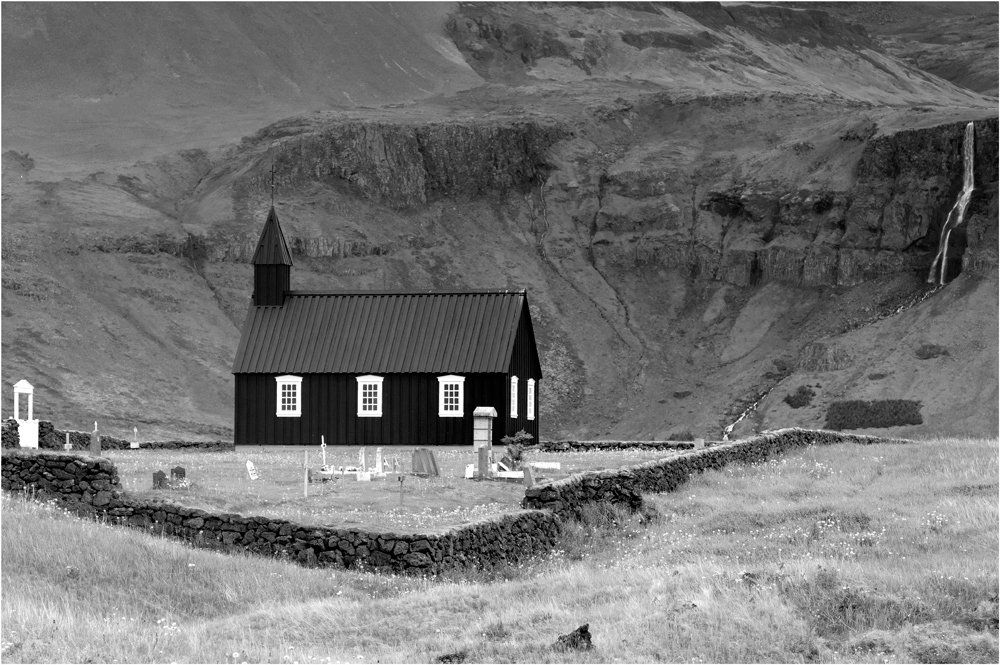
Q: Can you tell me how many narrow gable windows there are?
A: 2